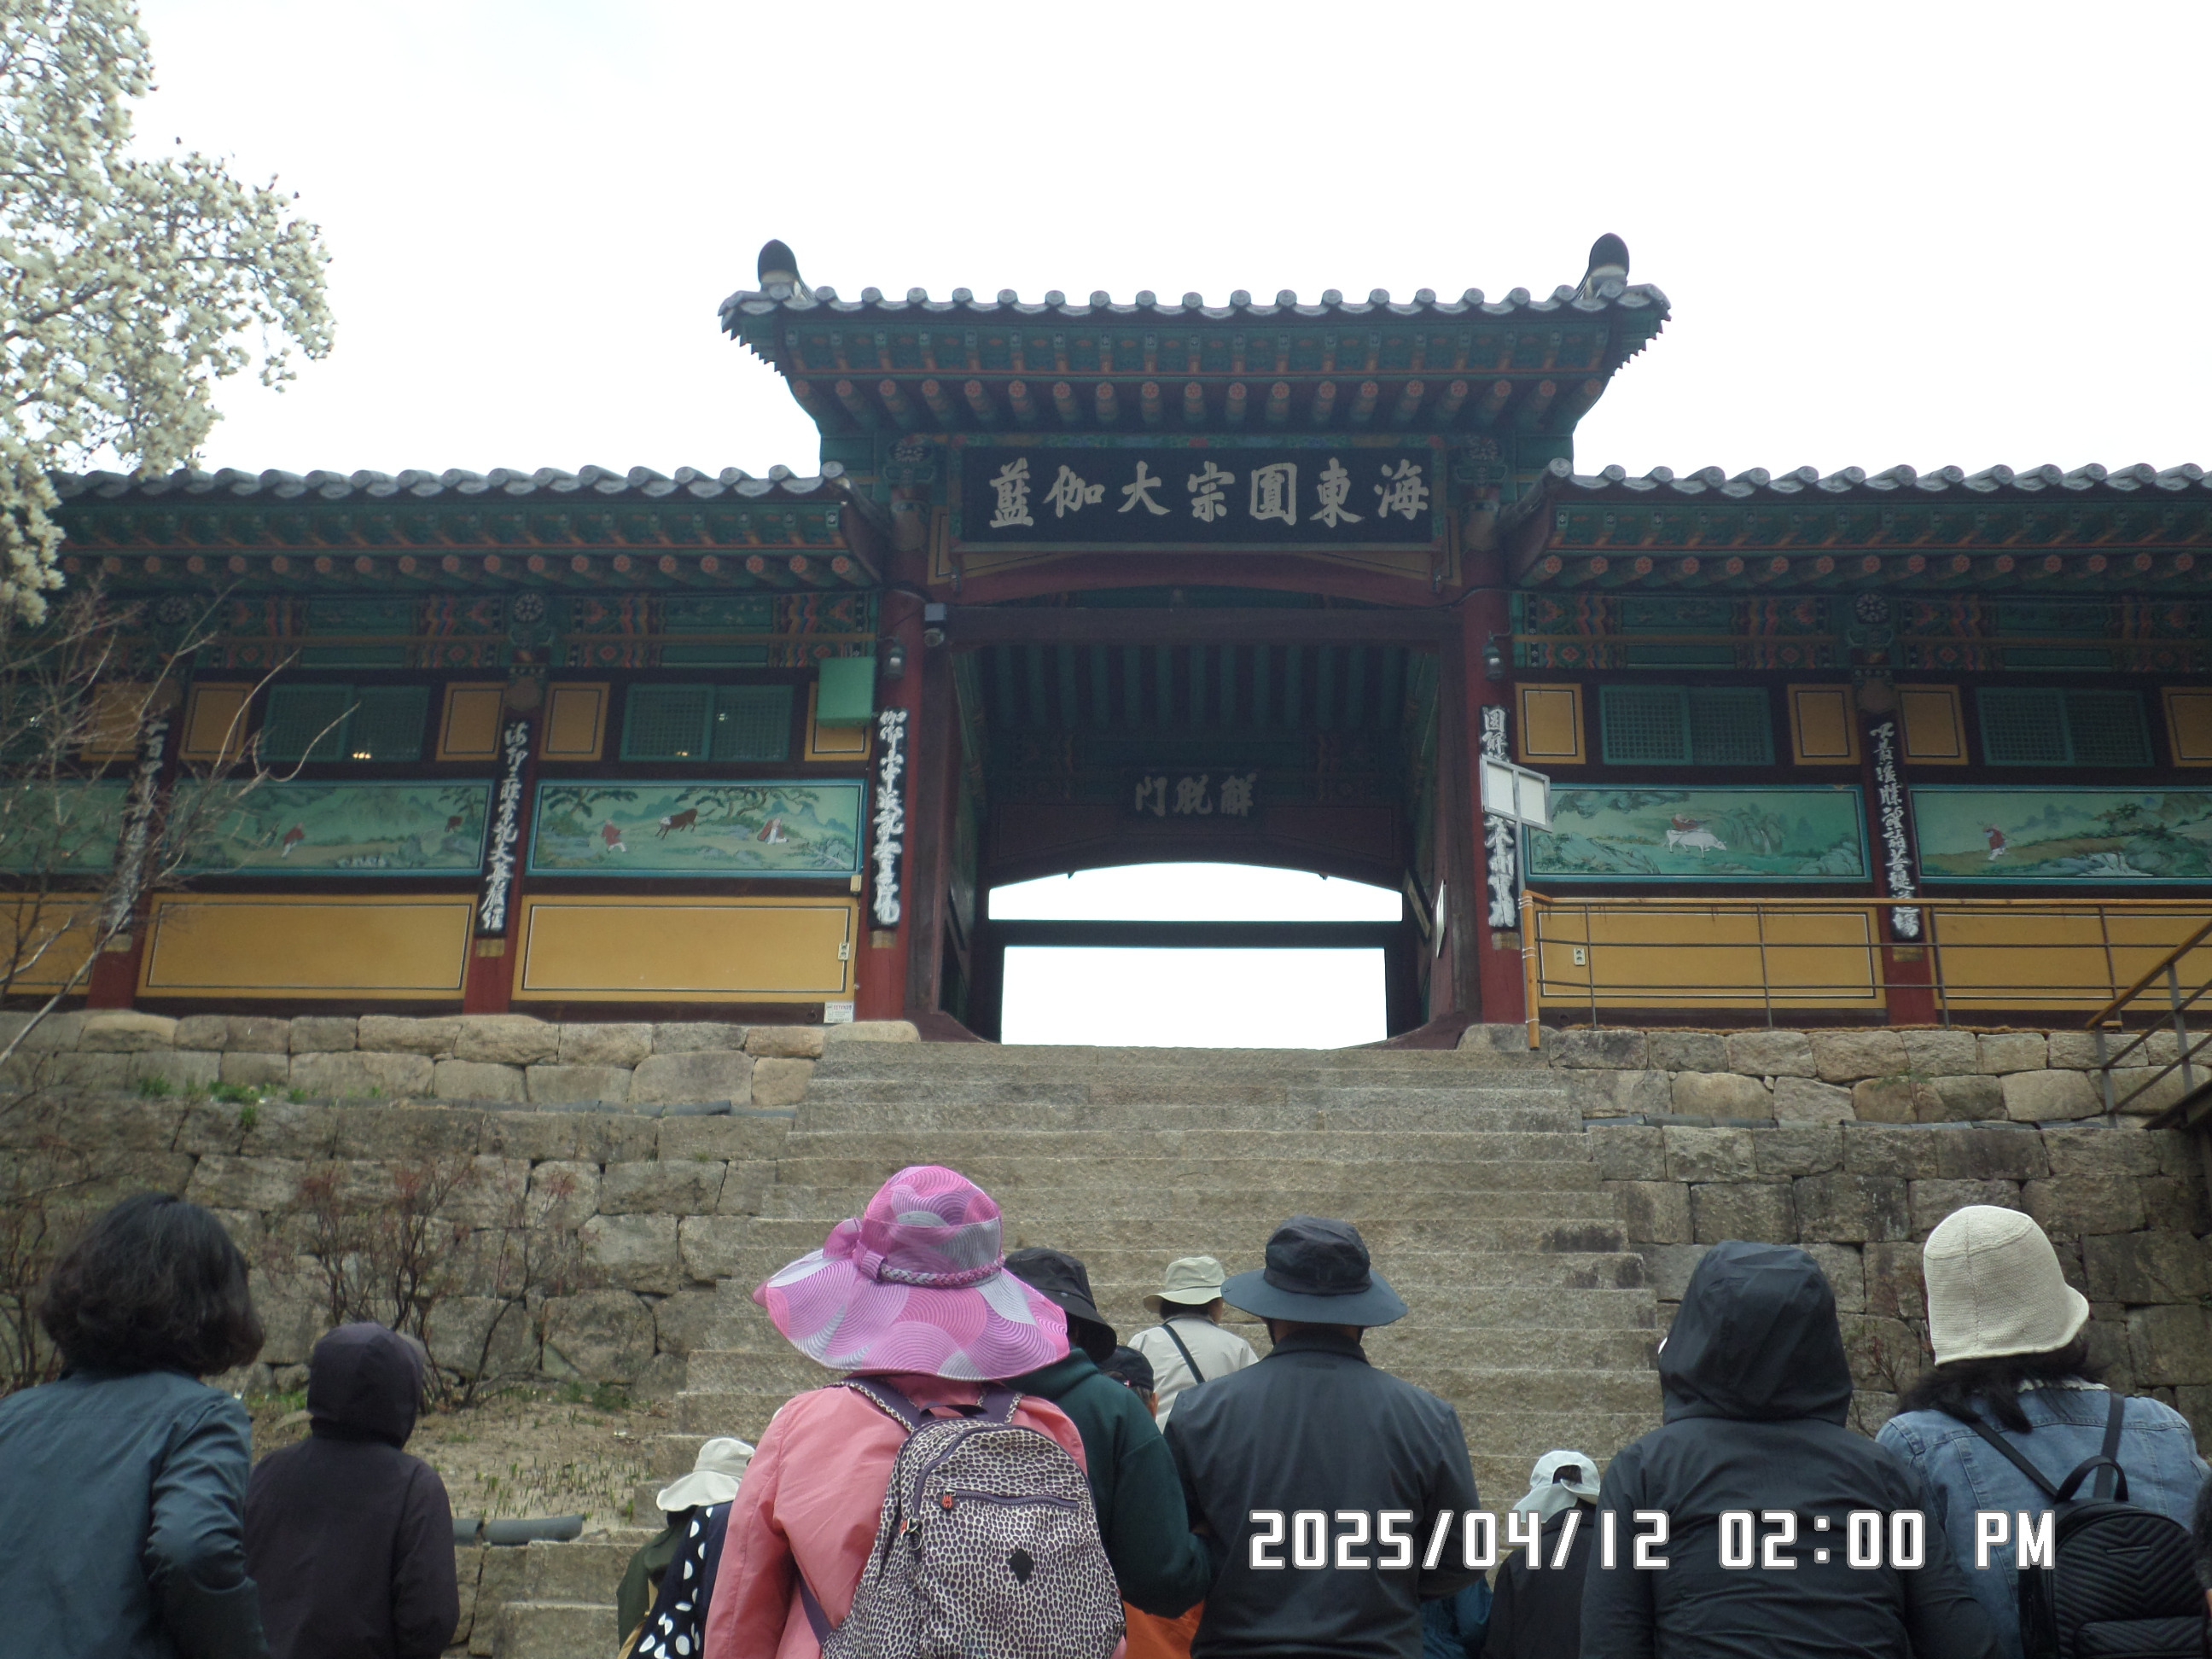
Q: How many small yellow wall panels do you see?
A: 9